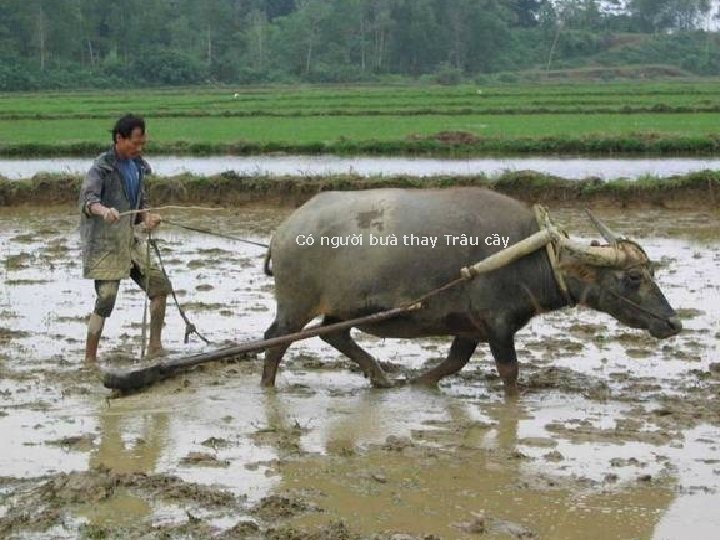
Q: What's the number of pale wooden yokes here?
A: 1